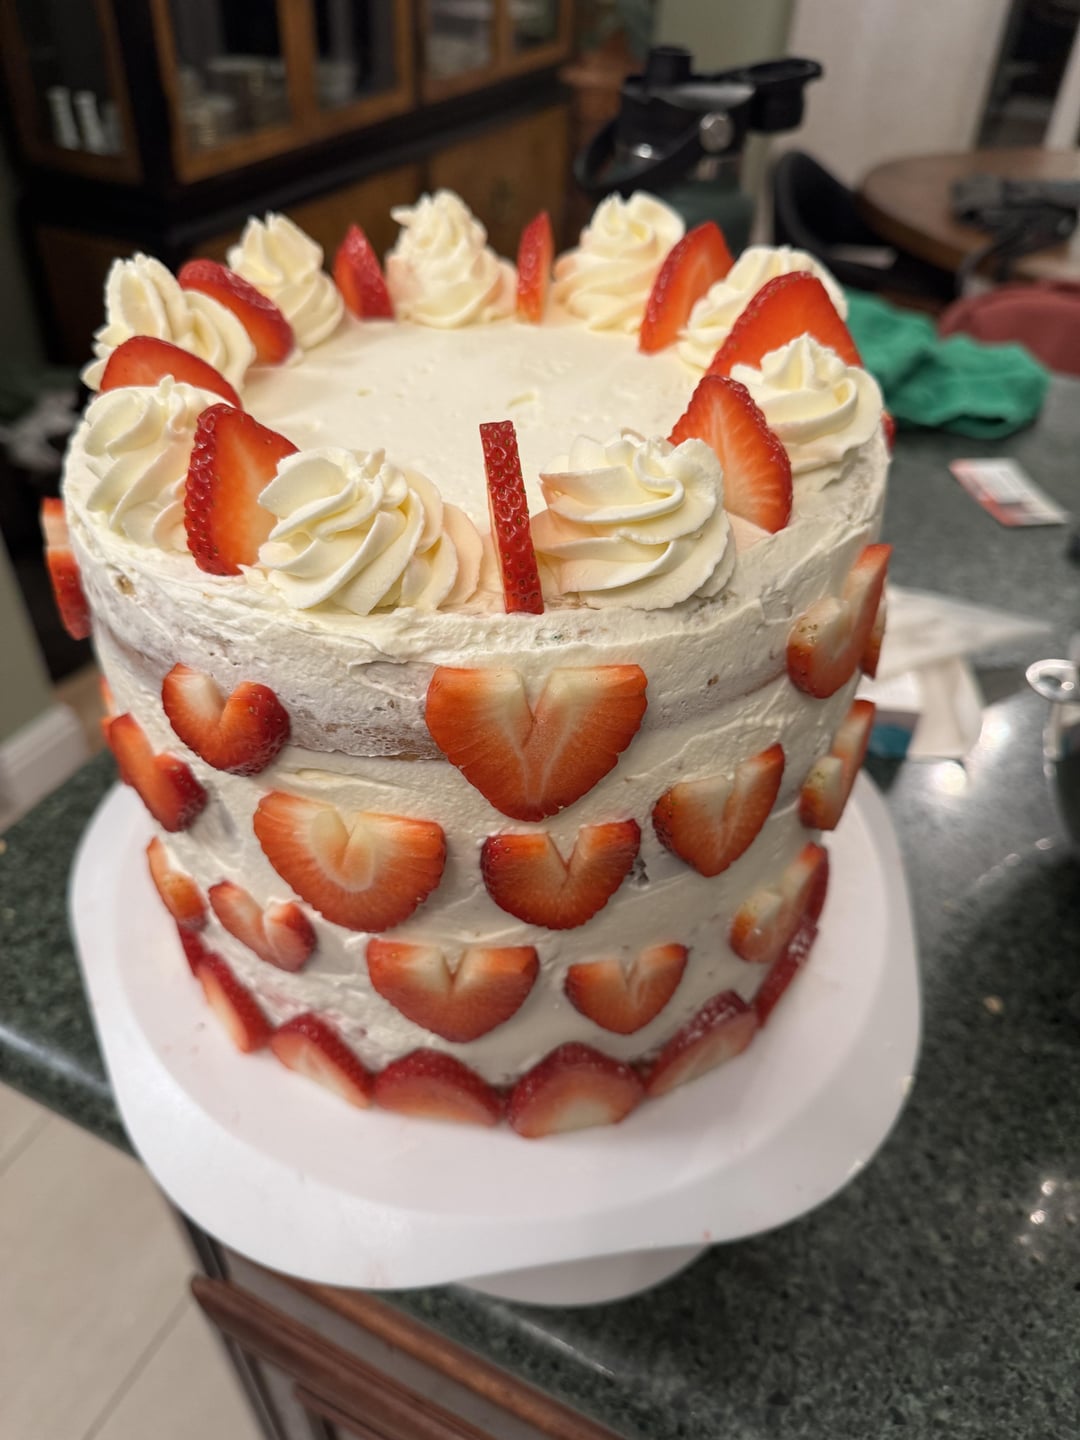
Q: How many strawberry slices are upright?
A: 9